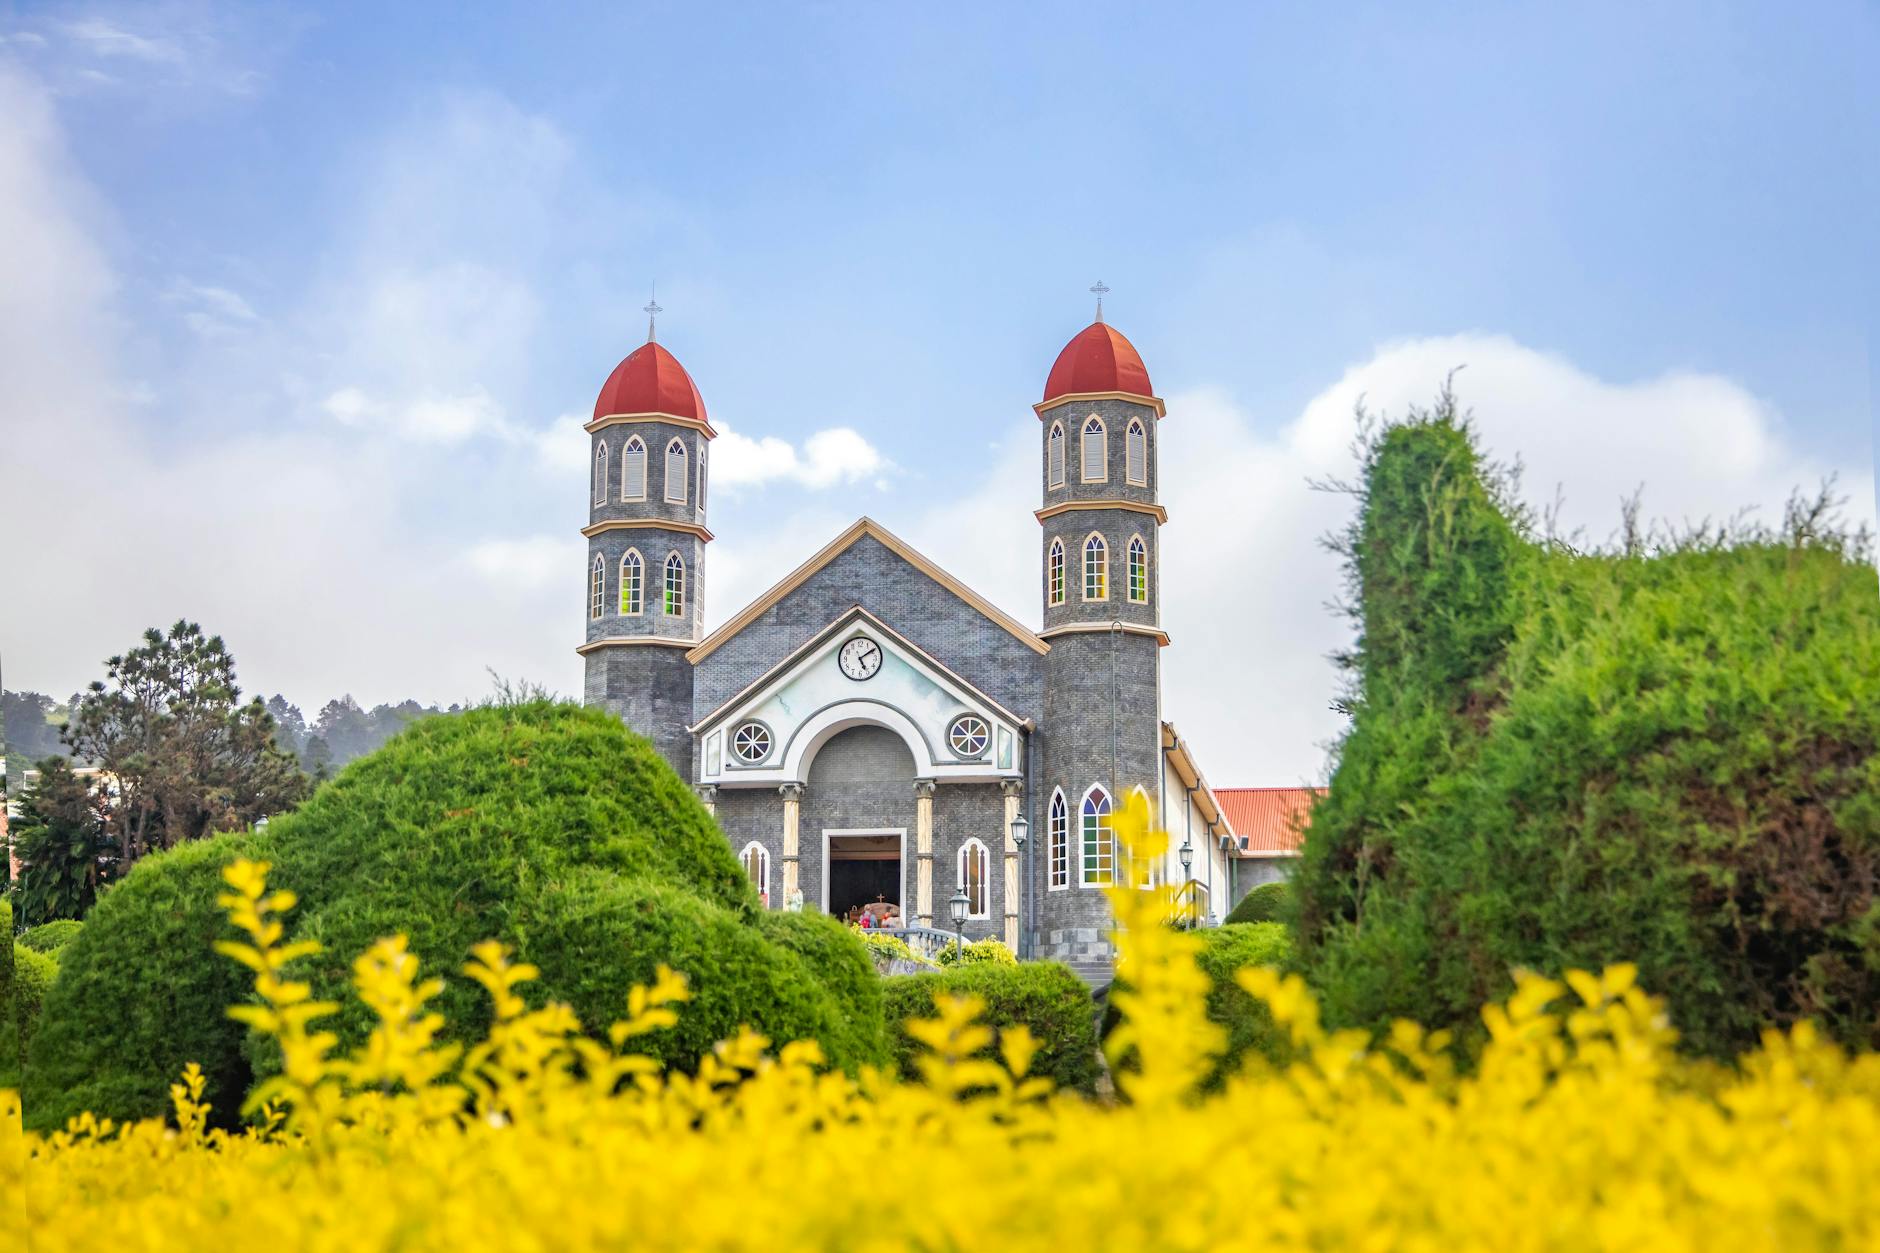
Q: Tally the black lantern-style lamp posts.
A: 3